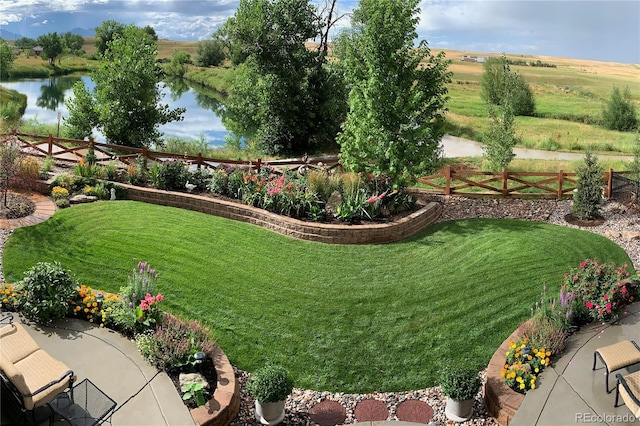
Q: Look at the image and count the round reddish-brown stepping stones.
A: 3